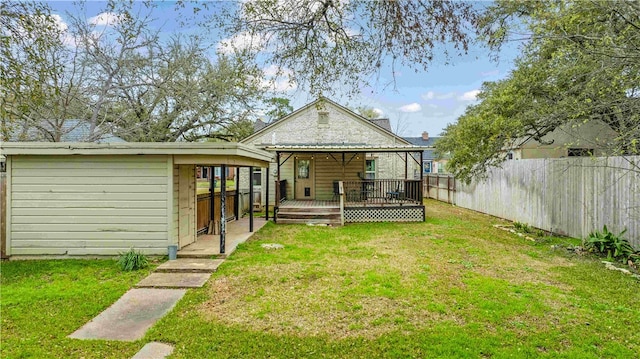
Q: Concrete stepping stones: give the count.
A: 4